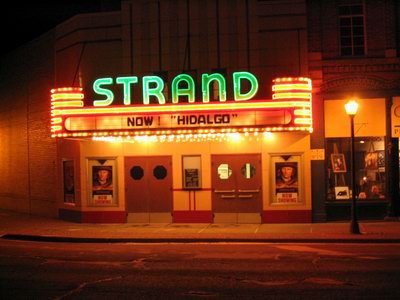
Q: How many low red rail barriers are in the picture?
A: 0